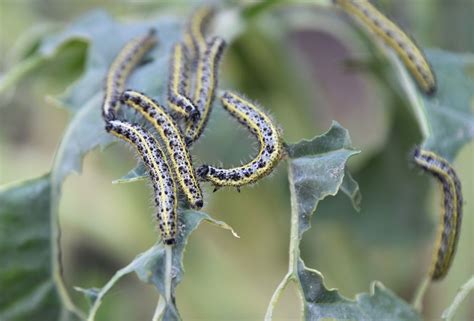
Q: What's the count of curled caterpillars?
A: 1